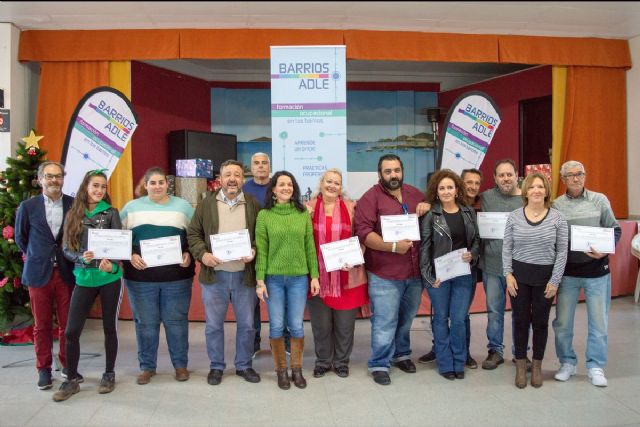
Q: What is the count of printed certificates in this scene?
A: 8